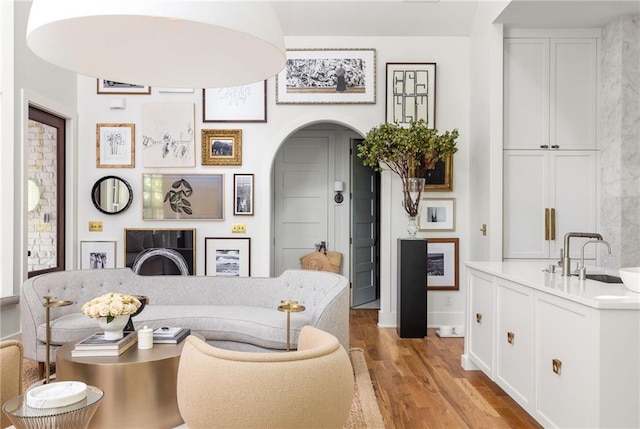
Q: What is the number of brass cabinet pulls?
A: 5